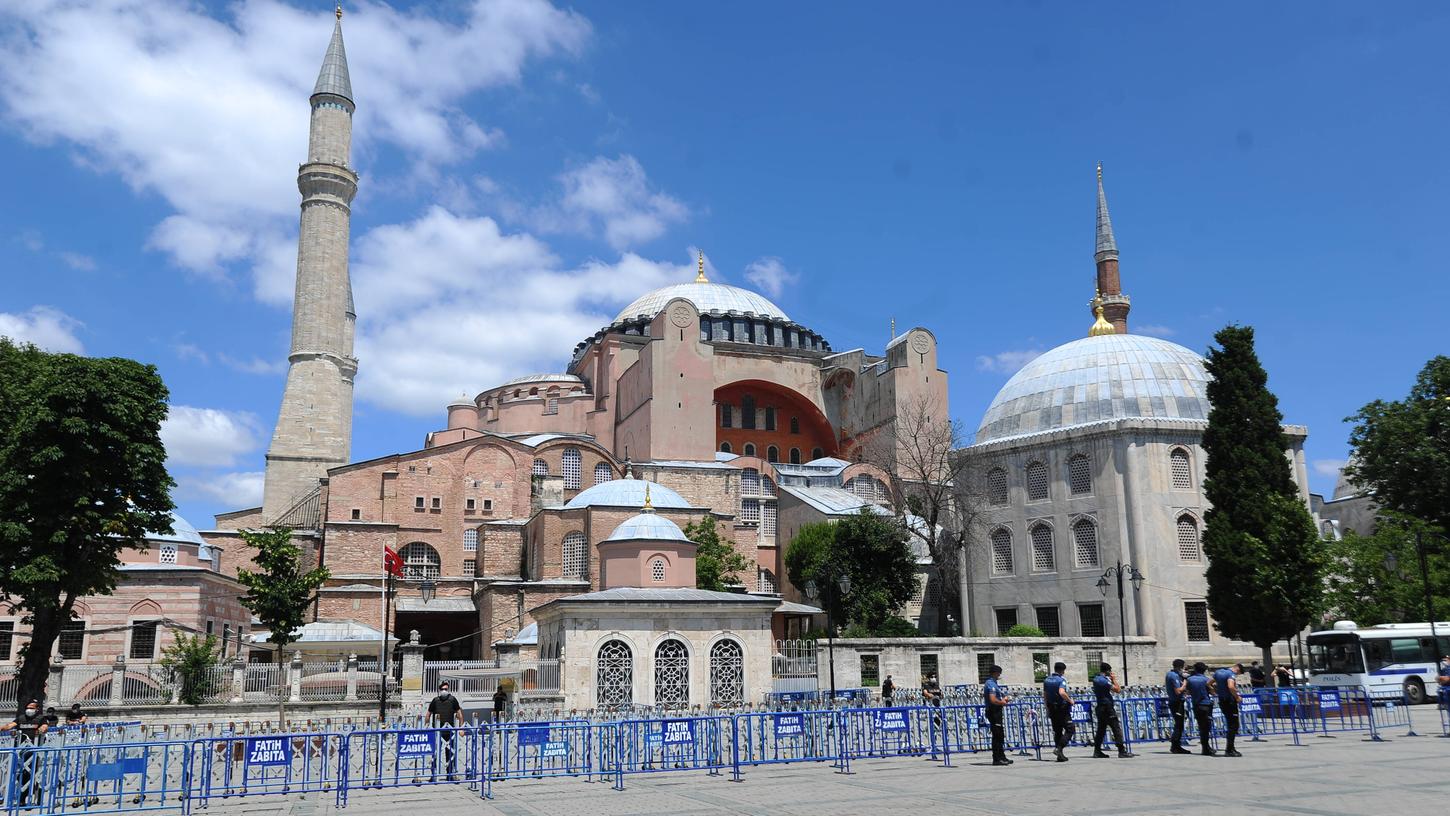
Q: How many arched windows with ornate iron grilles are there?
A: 3